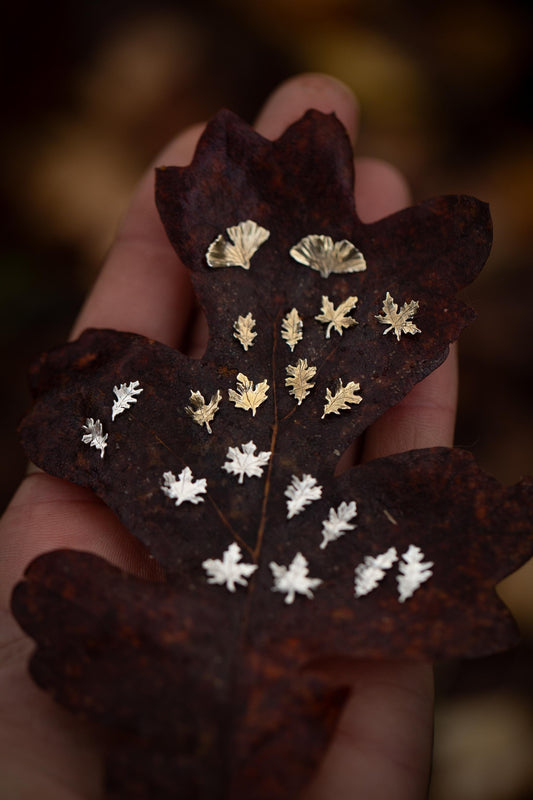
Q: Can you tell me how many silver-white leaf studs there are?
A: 10